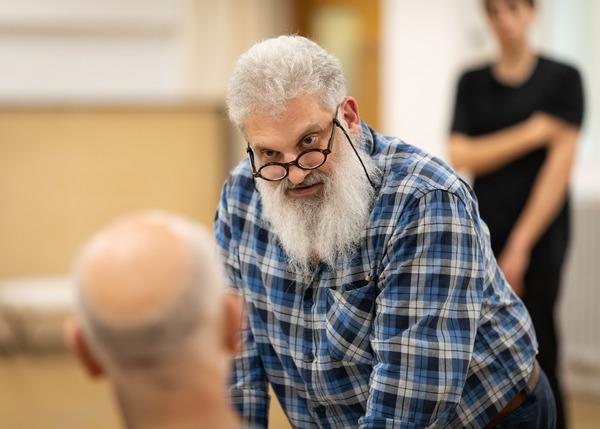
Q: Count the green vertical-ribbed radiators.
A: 0